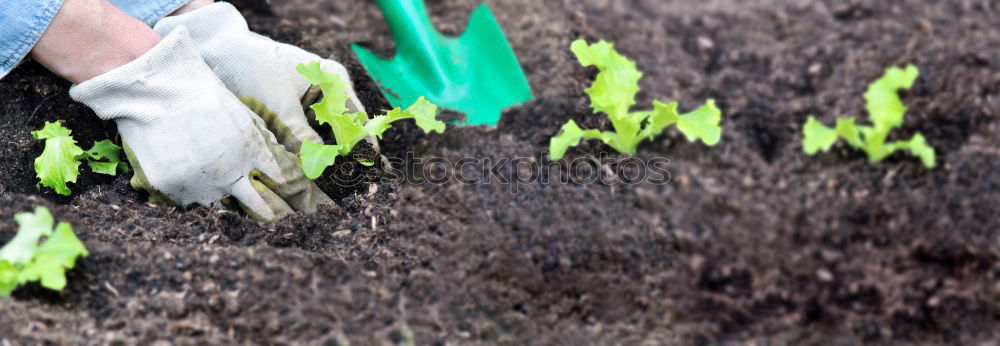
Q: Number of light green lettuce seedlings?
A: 5